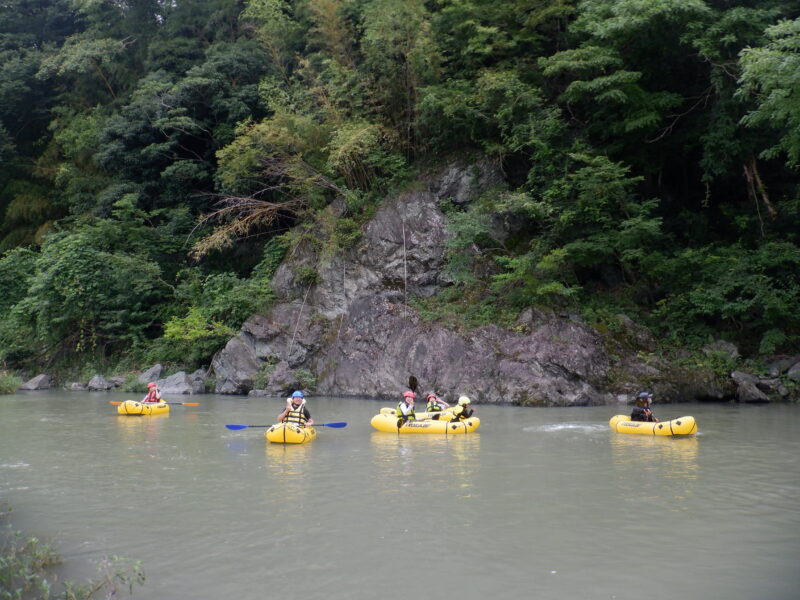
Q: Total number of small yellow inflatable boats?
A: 5